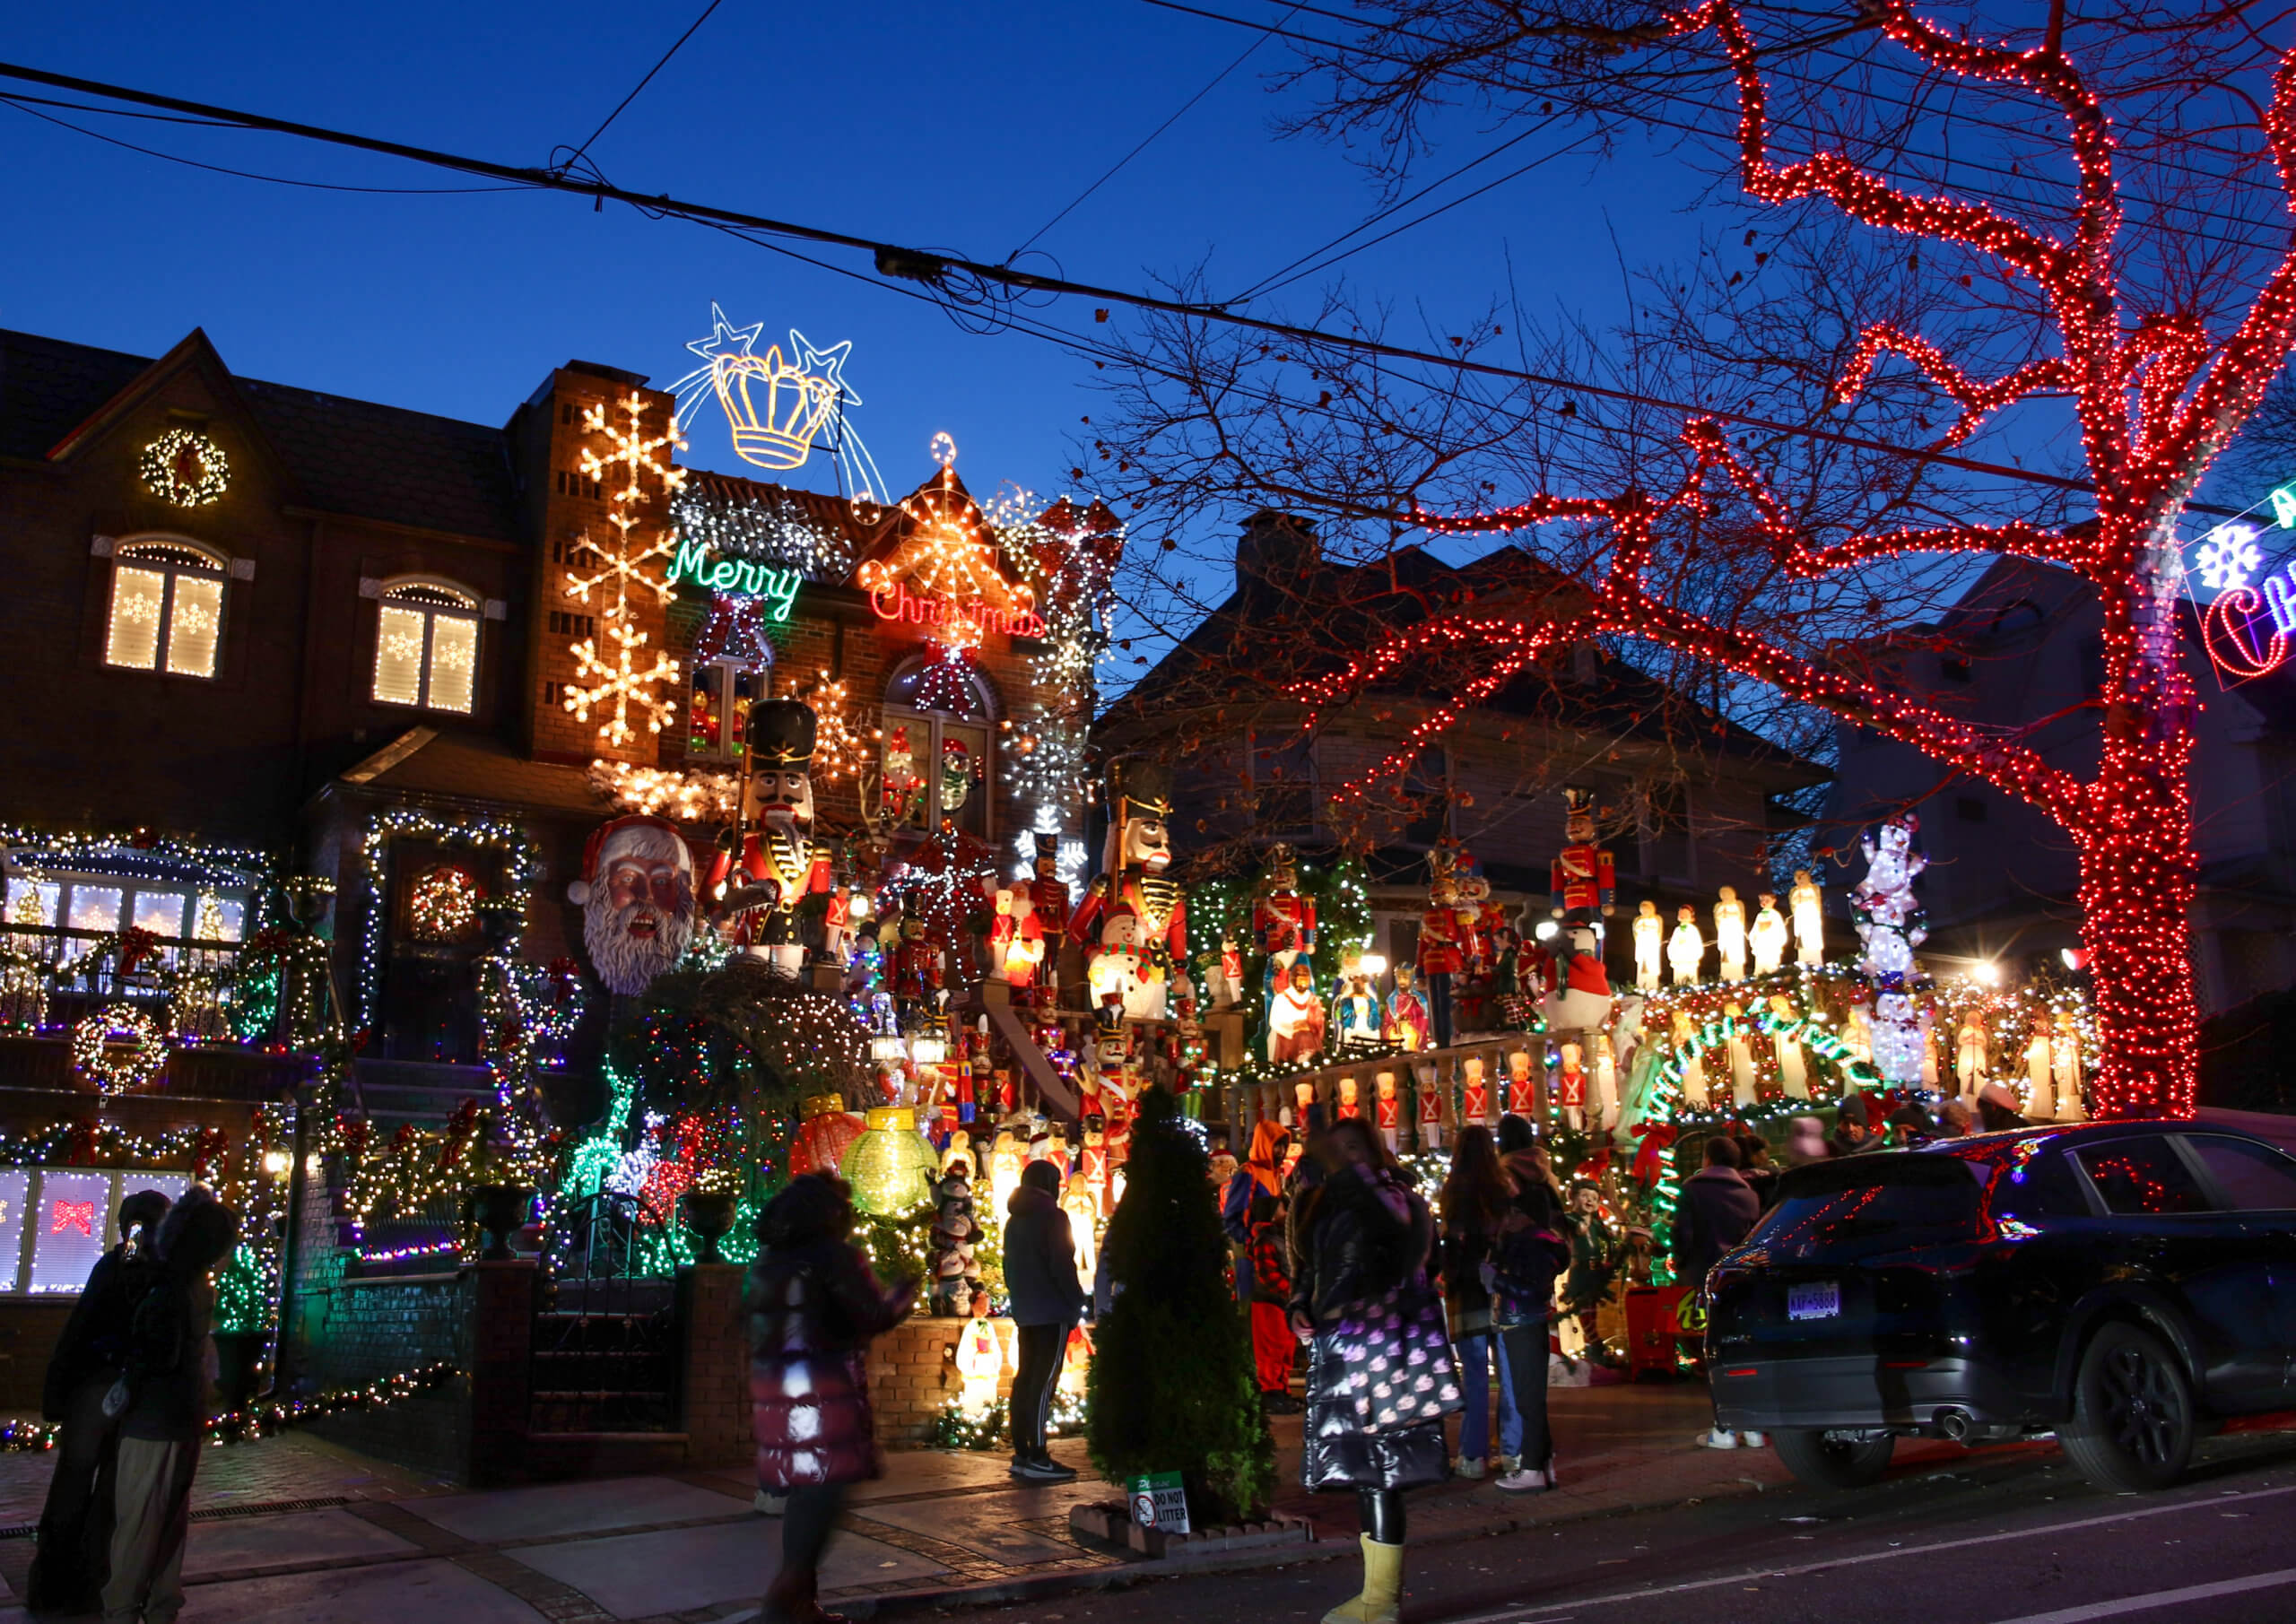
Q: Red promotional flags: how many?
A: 0